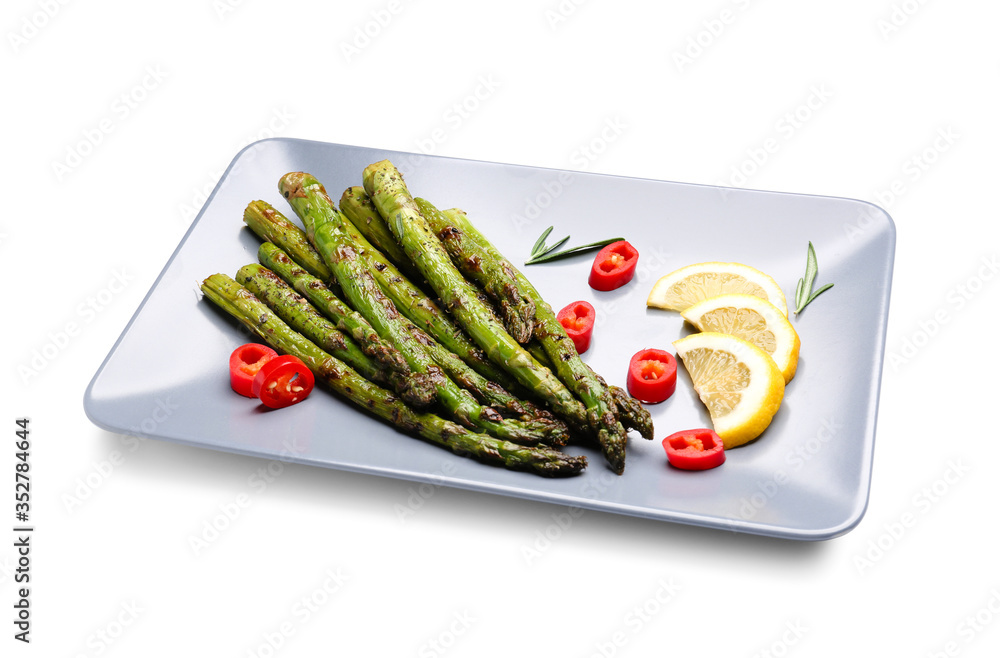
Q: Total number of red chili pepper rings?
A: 6